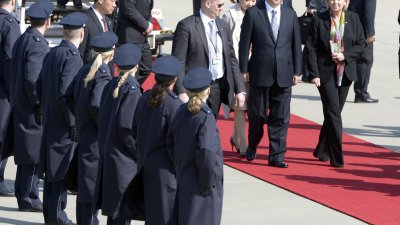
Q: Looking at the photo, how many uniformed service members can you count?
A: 7